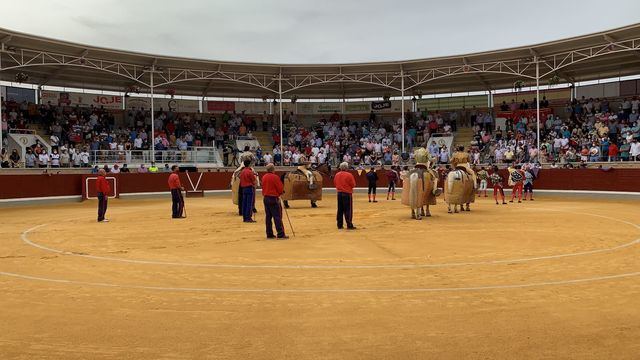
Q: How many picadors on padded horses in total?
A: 4